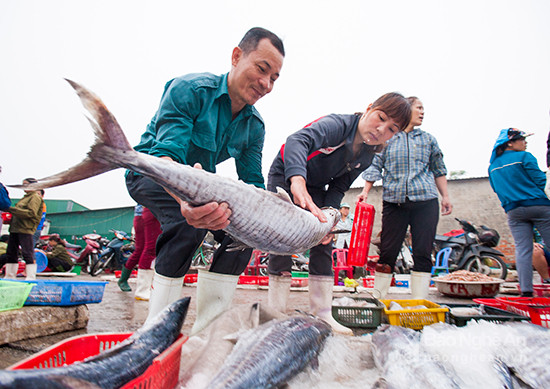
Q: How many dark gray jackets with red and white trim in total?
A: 1